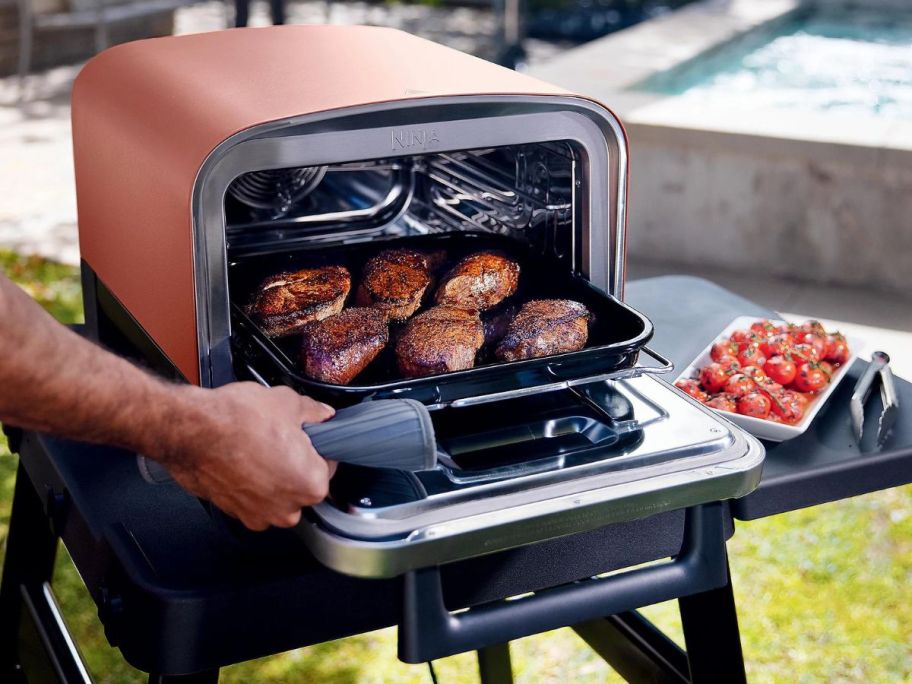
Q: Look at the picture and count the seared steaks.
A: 6